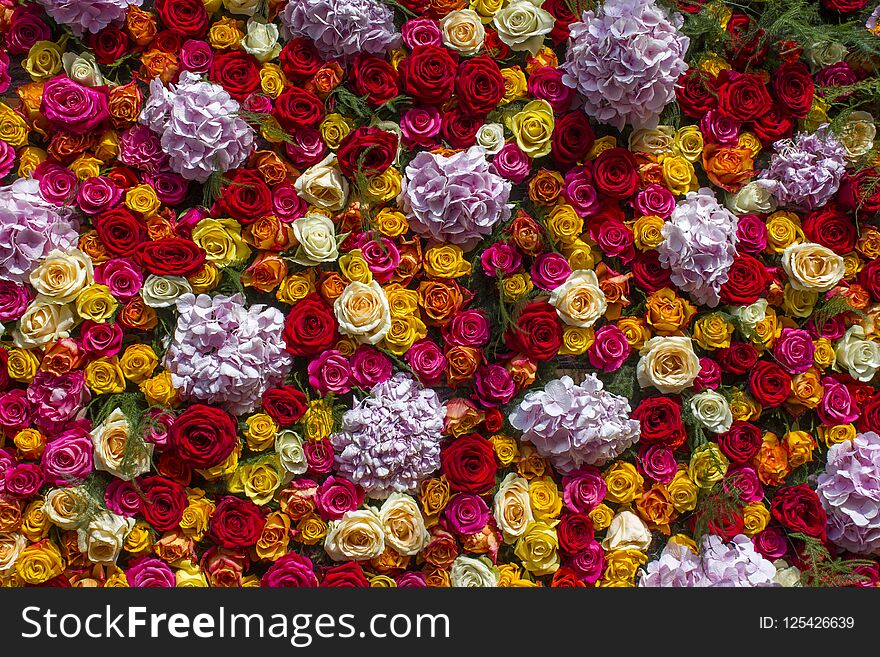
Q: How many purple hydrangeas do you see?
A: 13